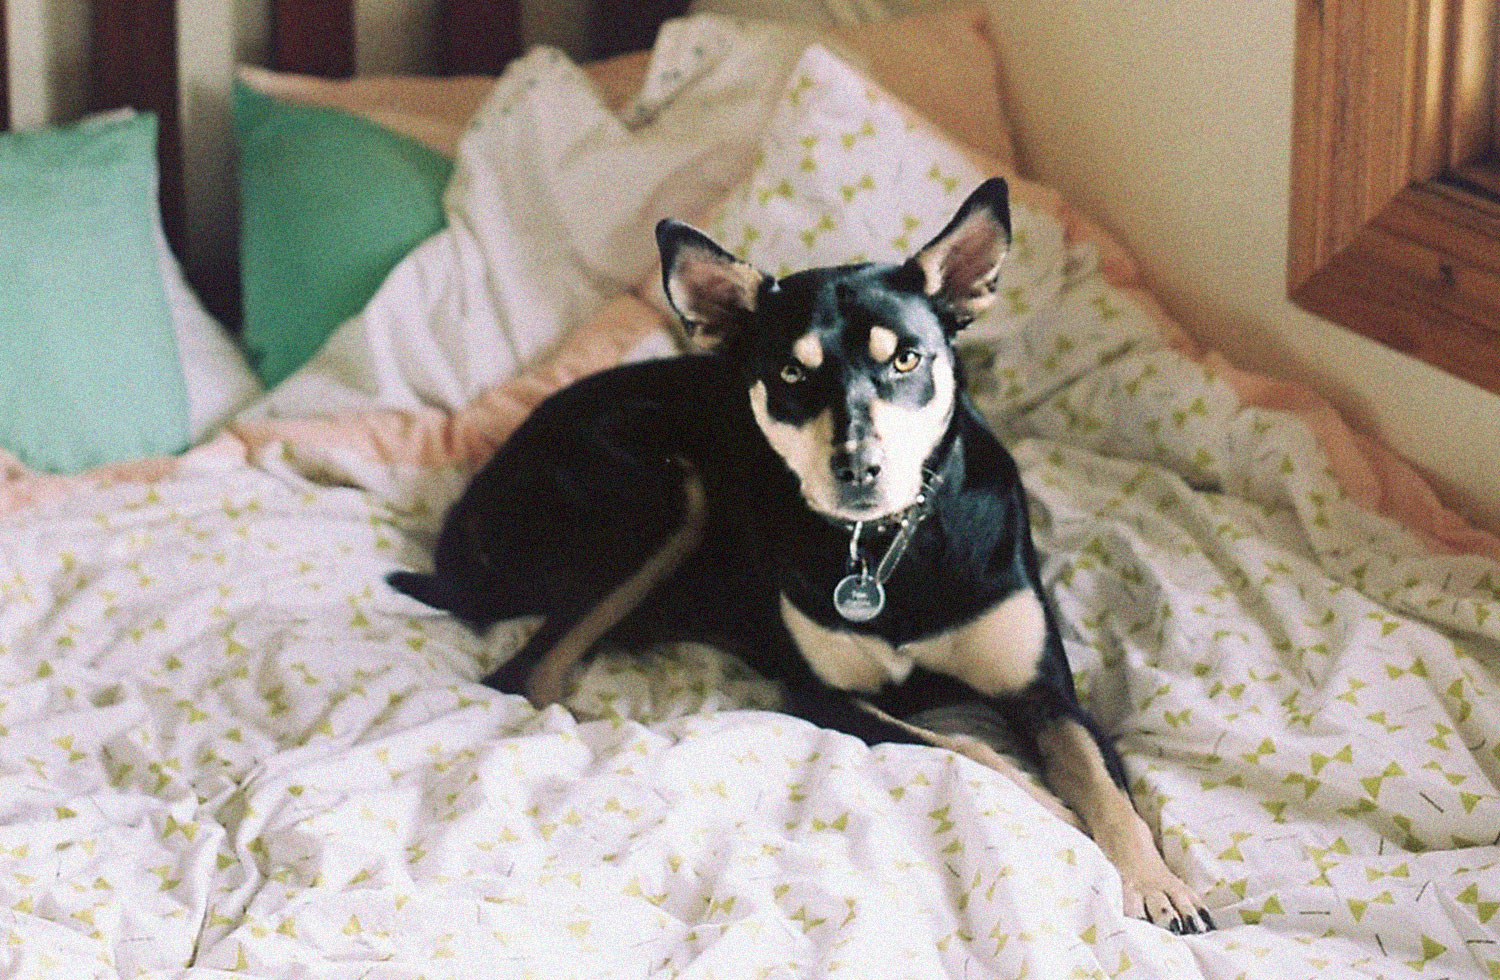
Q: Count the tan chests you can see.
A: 1